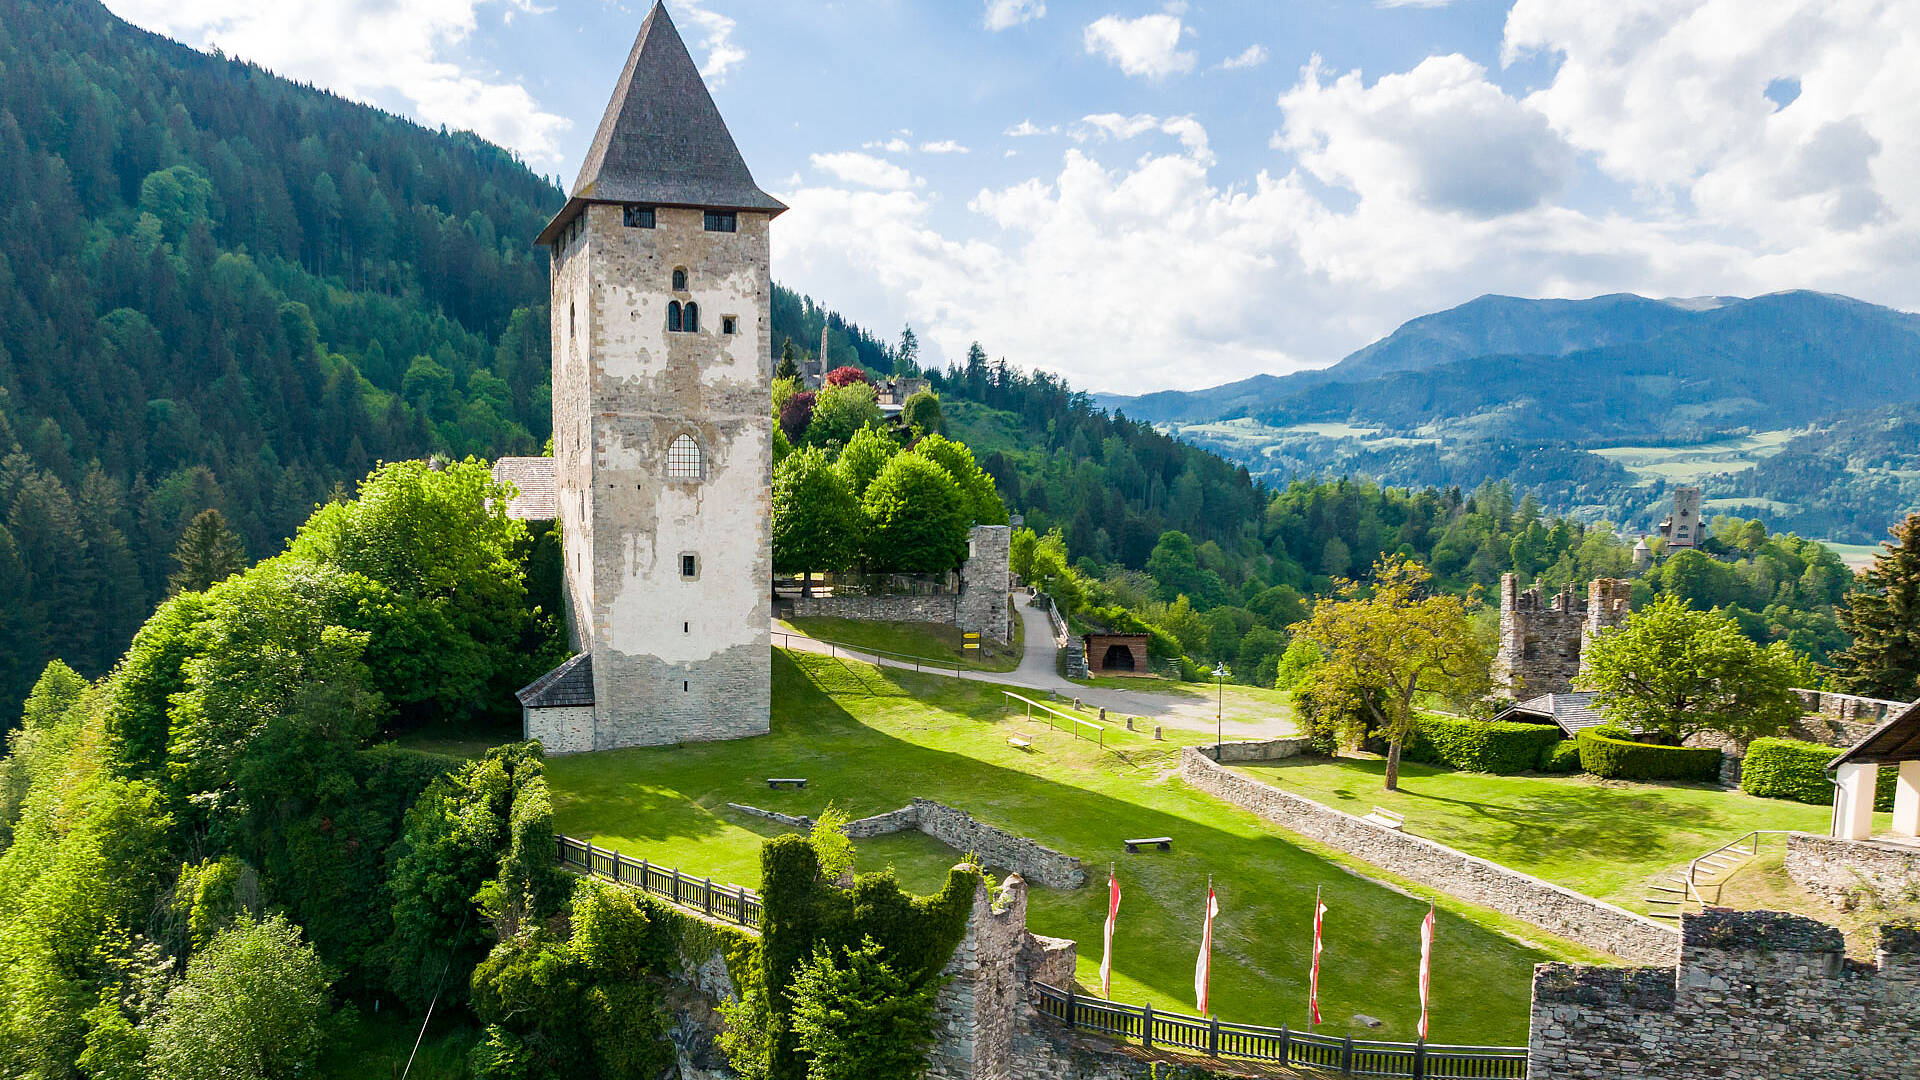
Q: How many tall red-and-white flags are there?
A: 4